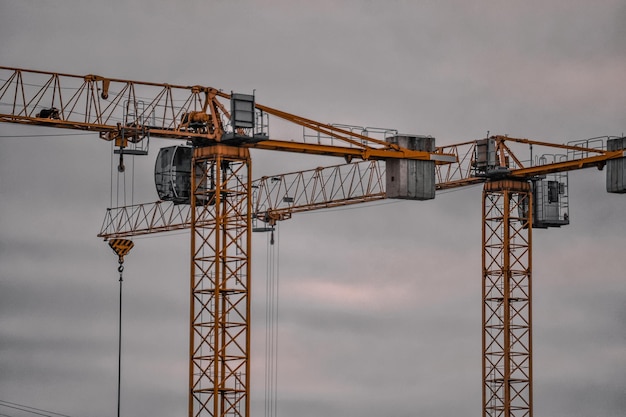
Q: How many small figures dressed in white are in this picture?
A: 0